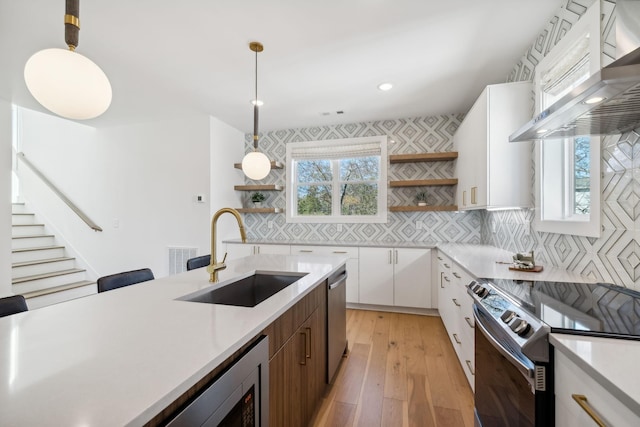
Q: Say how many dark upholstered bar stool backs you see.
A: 3